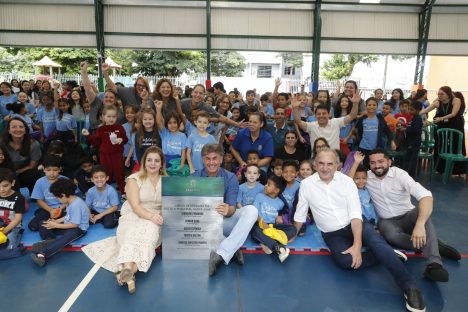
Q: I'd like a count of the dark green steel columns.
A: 4